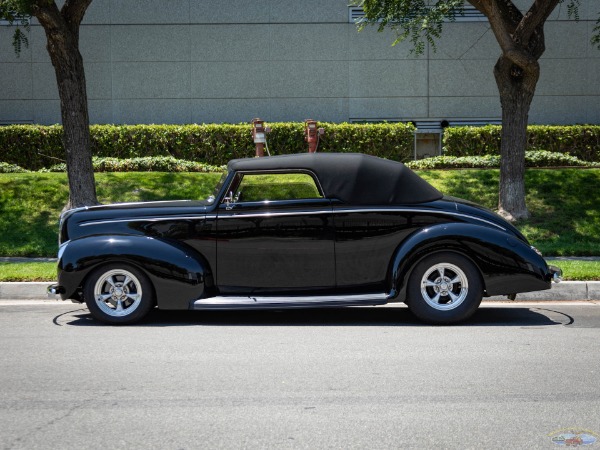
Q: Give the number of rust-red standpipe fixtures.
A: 2